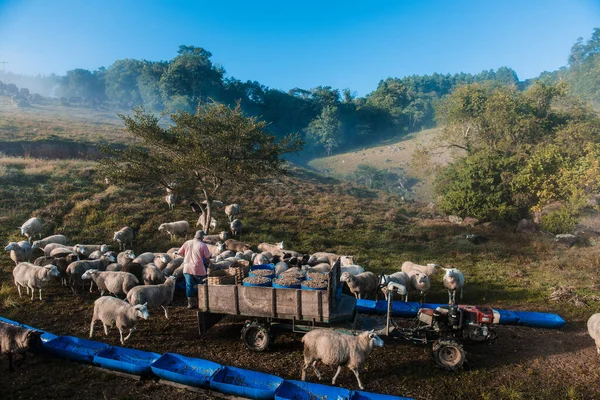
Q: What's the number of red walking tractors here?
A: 1